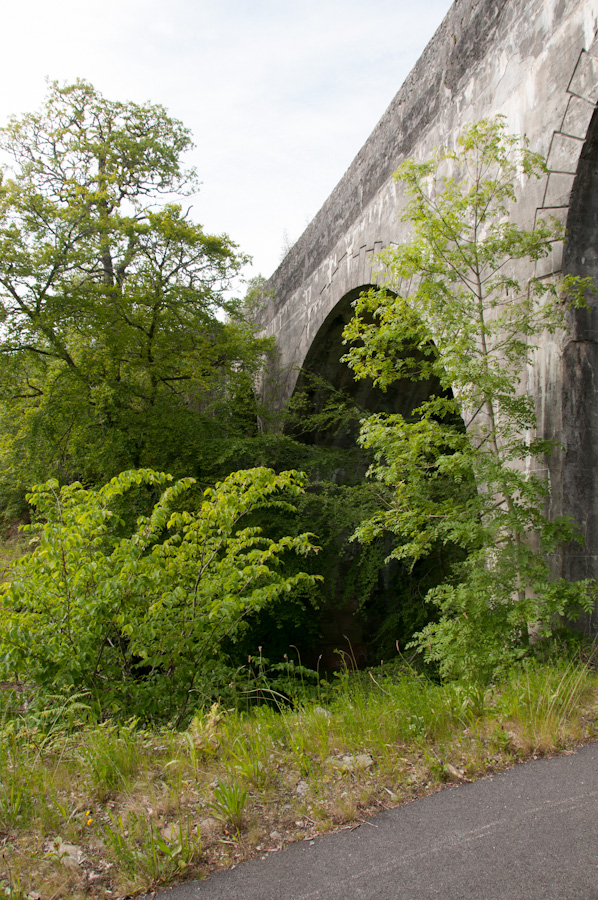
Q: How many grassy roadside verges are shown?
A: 1